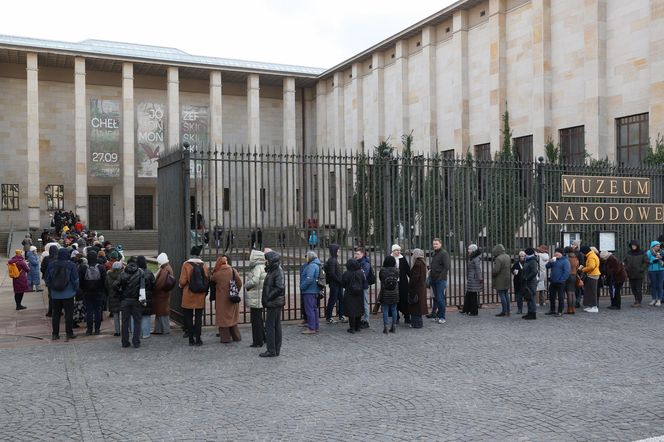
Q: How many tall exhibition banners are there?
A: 3